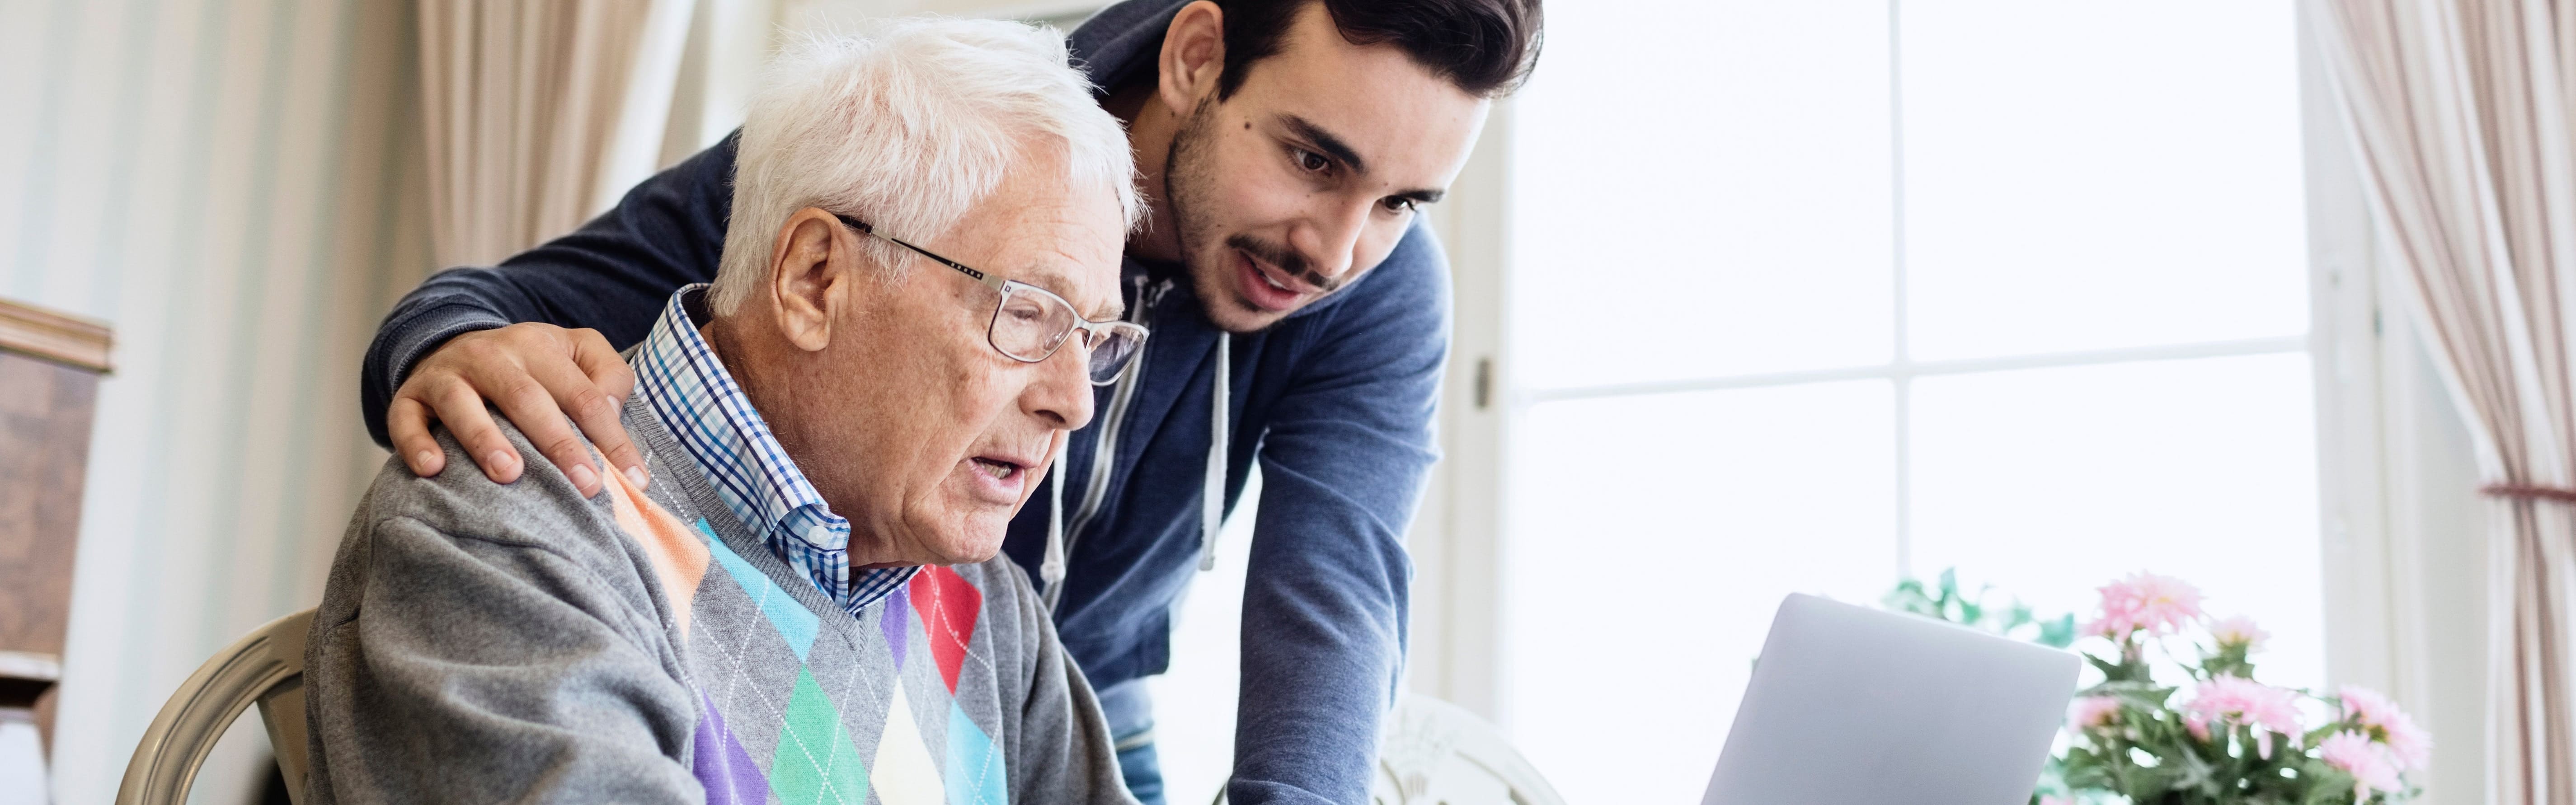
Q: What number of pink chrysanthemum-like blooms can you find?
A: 6